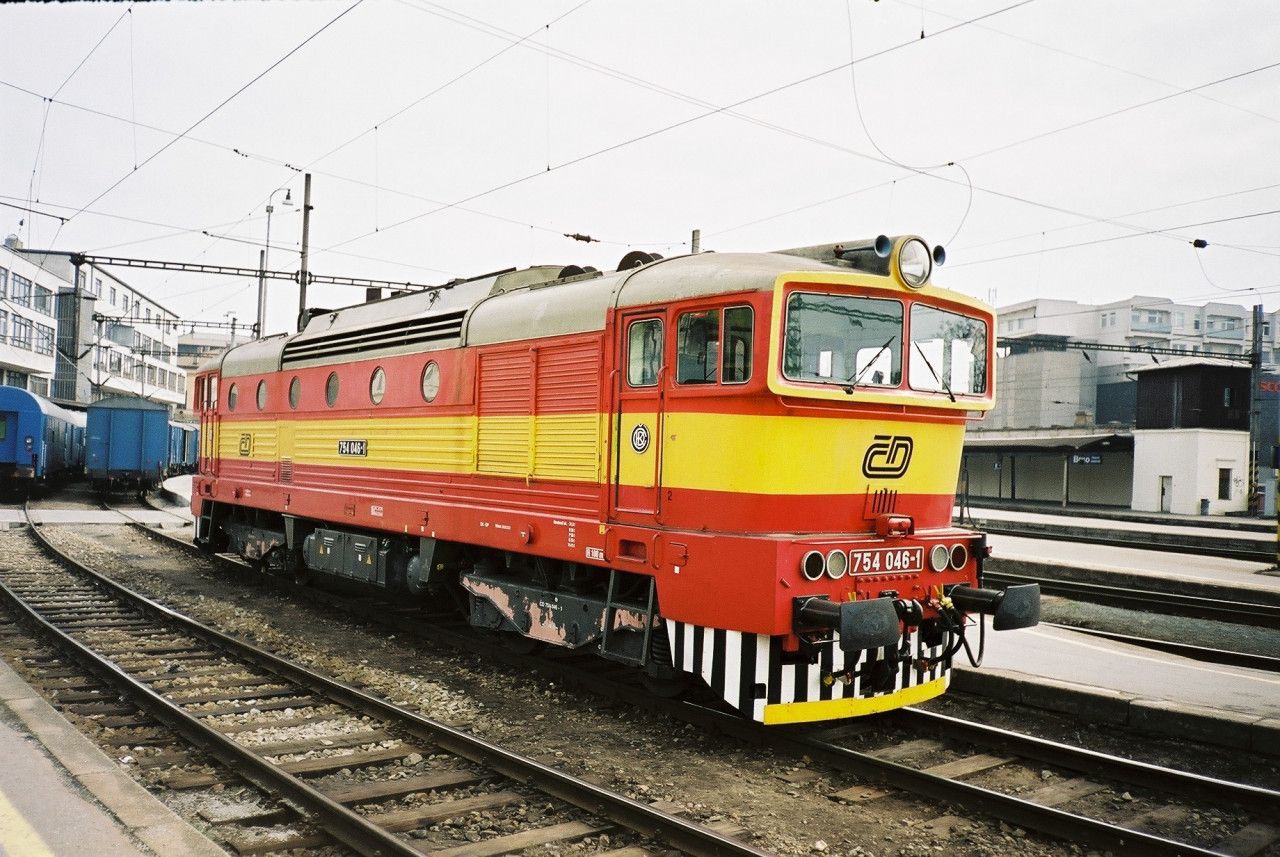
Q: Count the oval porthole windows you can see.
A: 6